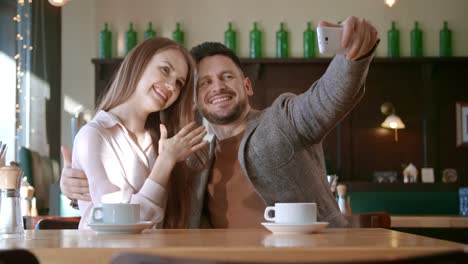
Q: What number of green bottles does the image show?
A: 11